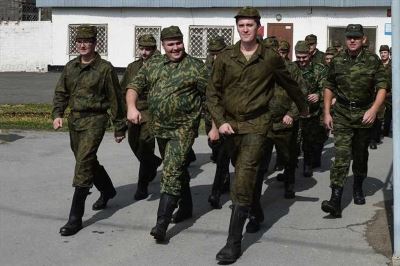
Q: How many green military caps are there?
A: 13